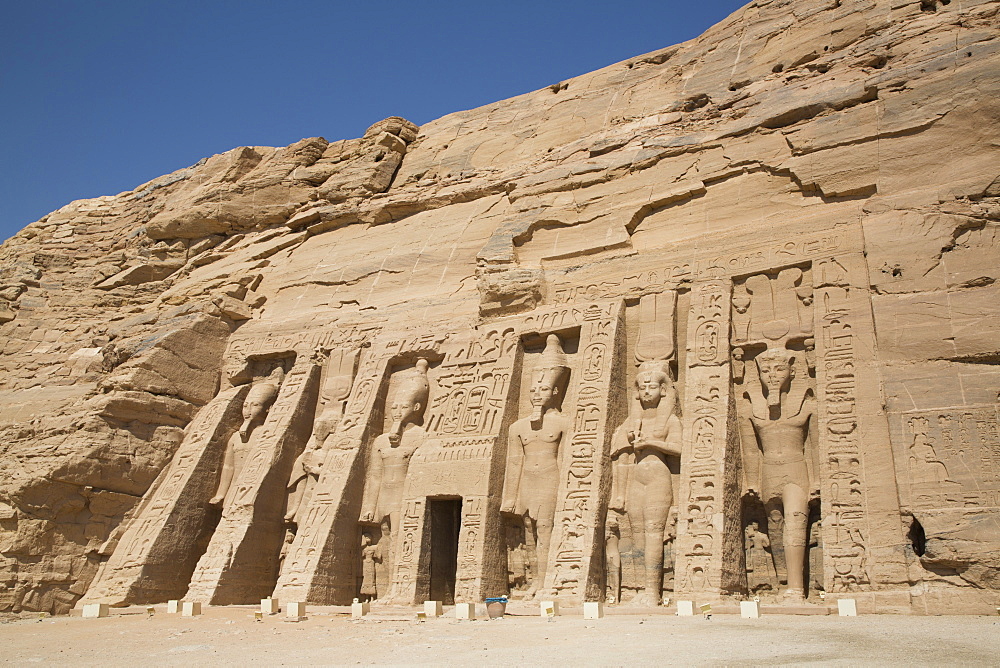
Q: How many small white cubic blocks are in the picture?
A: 13